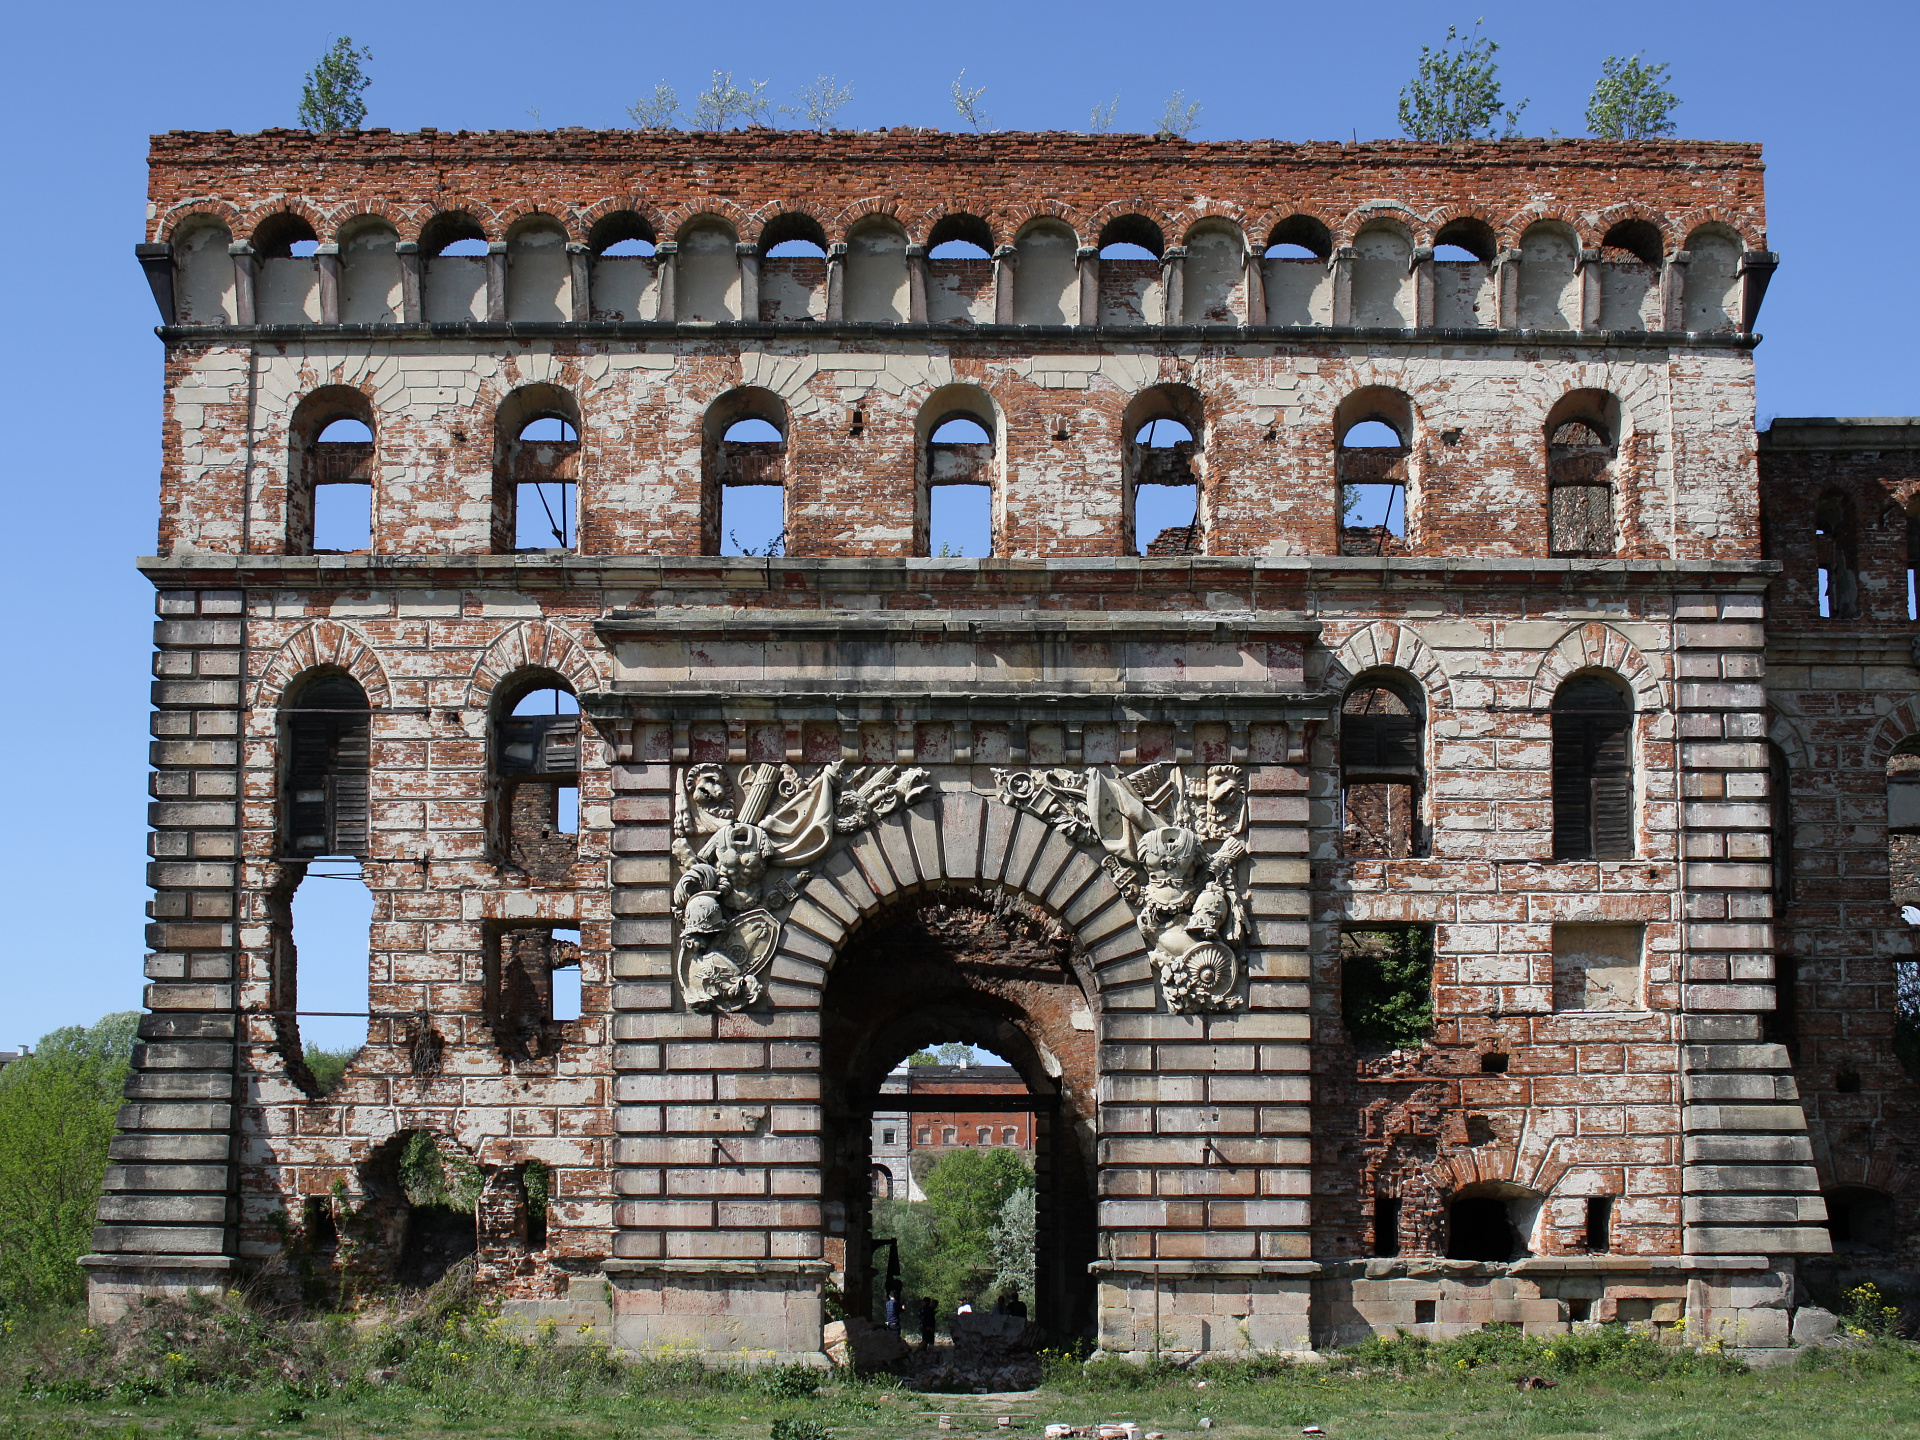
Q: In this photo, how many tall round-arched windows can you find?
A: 11